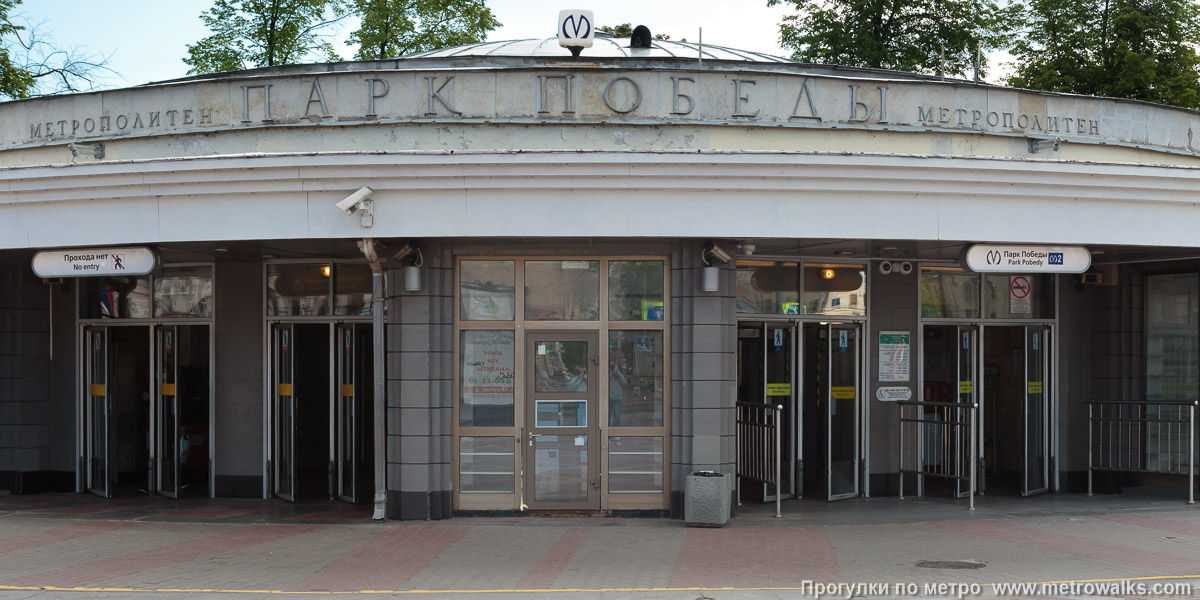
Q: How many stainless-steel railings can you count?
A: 3